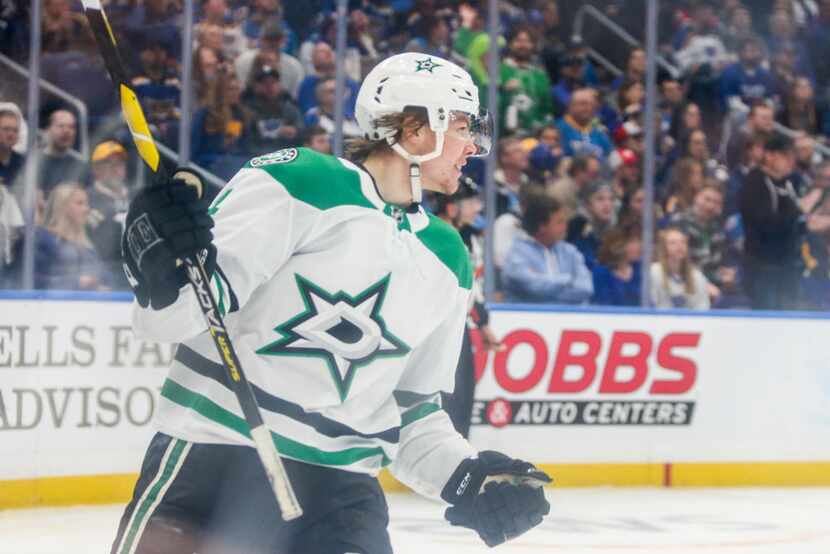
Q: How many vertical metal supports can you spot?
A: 5